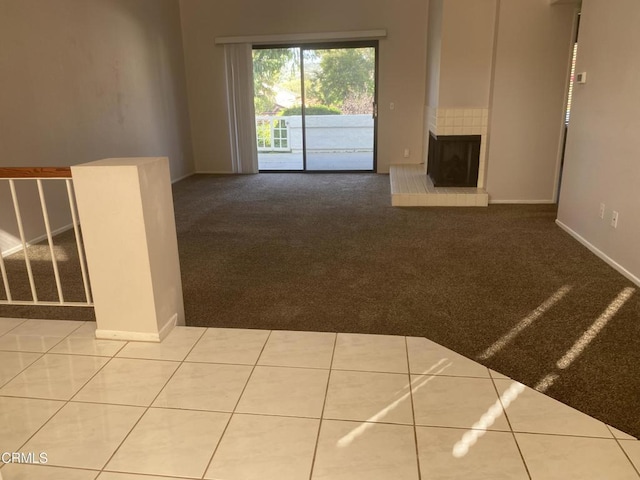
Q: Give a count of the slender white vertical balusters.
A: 4